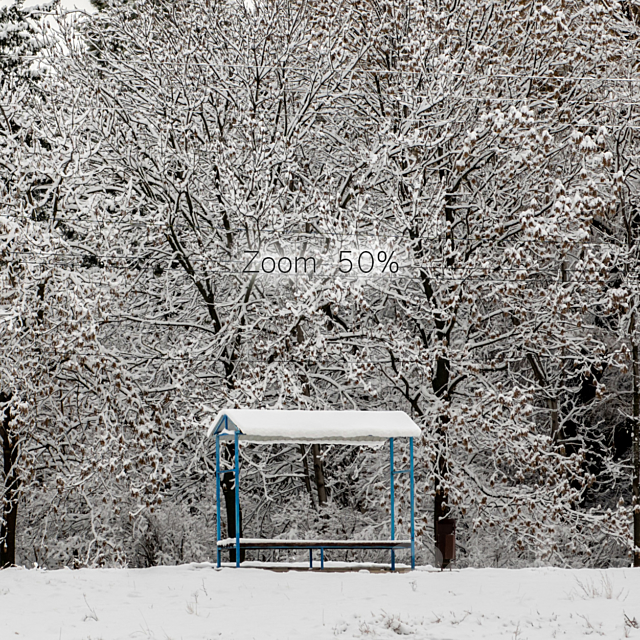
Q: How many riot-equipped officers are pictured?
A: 0